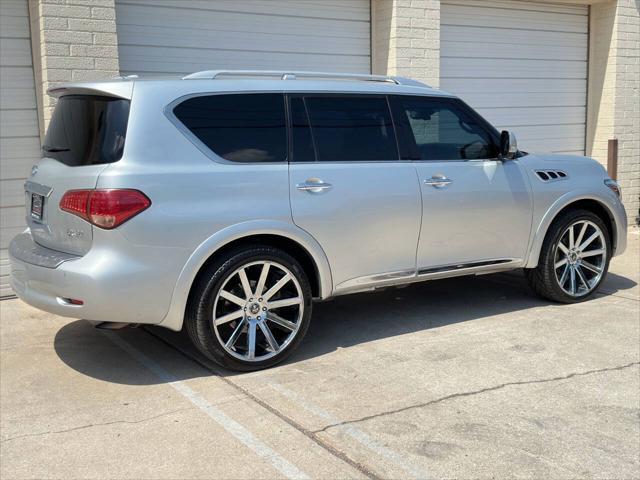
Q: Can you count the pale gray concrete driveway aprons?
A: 1